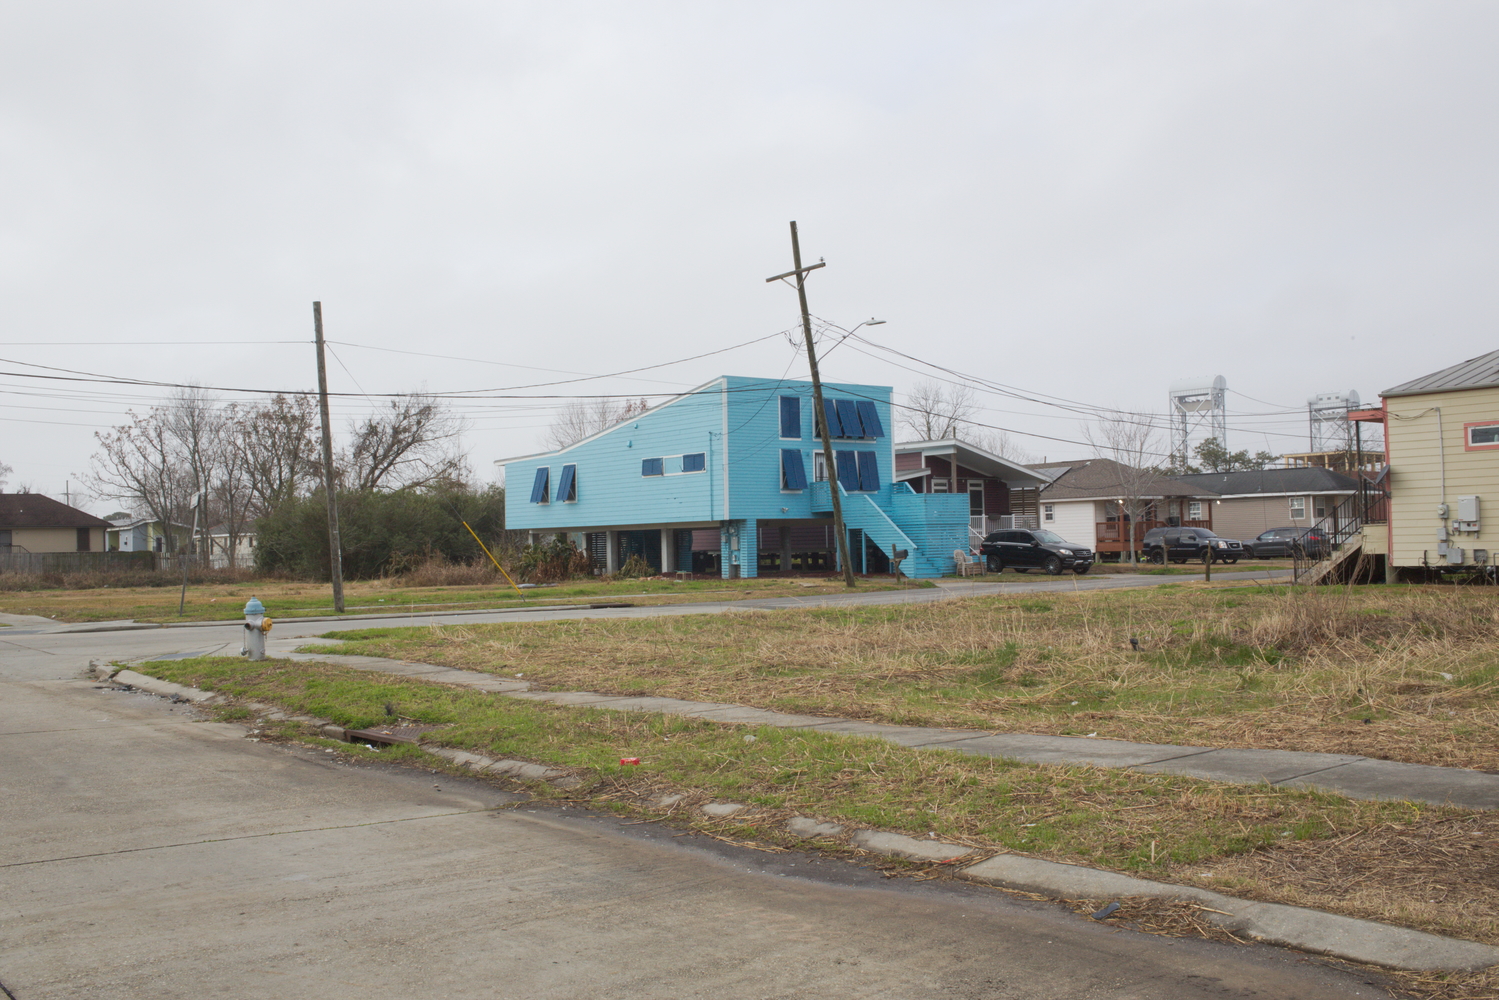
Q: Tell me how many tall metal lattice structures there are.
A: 2